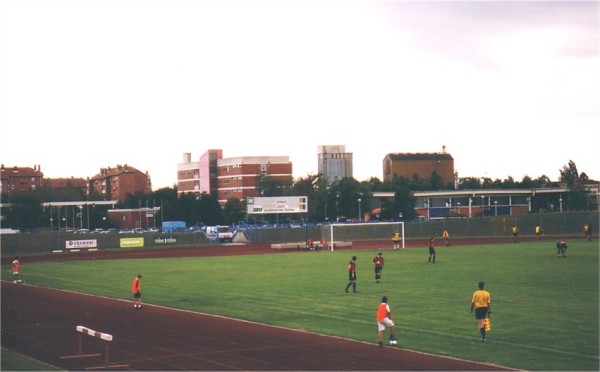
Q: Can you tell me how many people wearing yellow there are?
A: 6